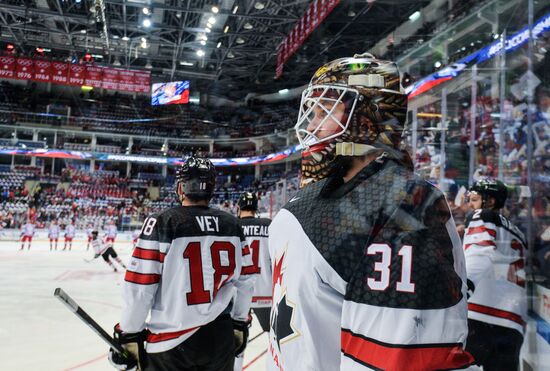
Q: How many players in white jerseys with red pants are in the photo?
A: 6